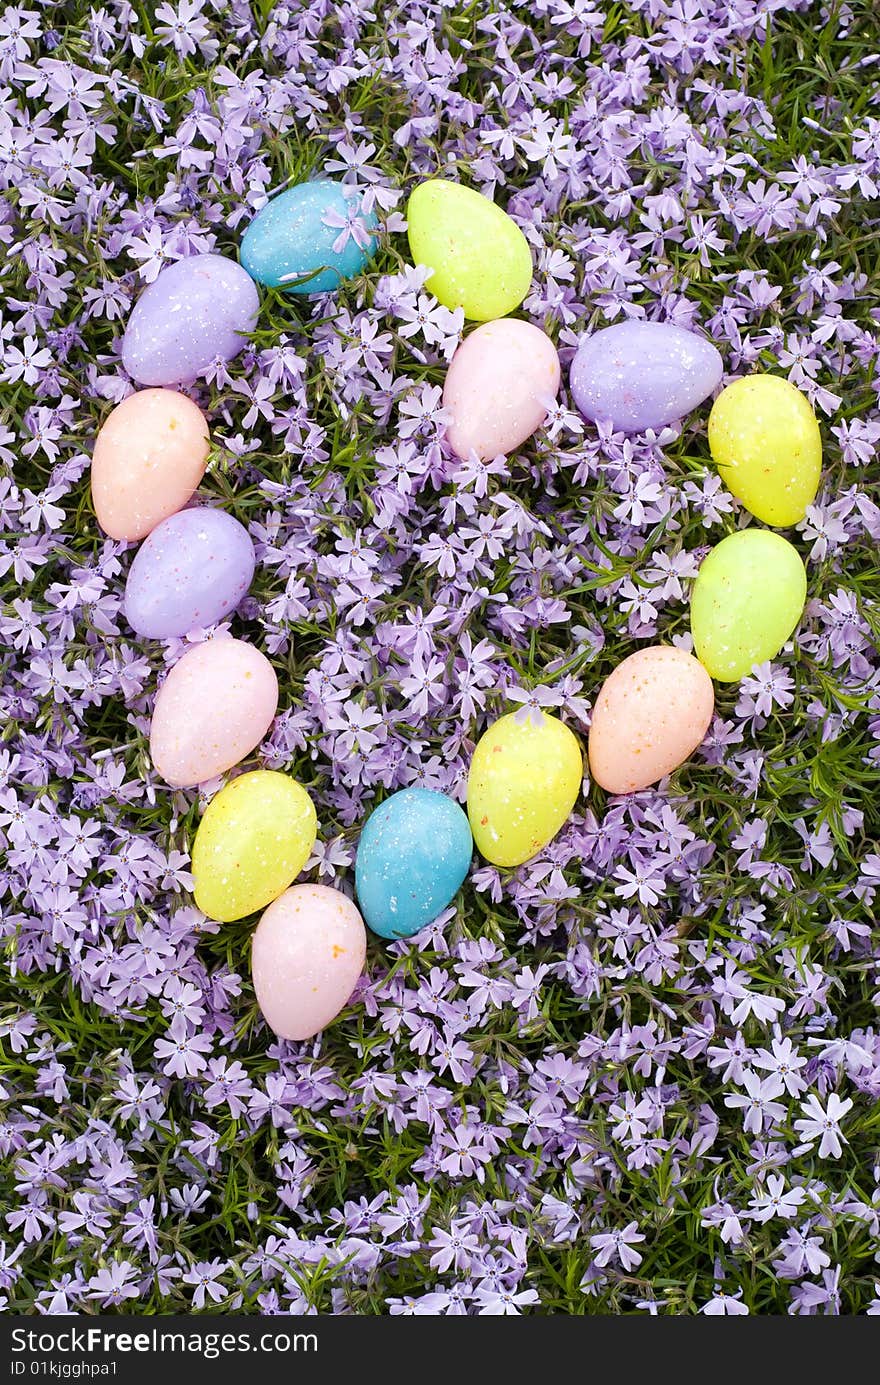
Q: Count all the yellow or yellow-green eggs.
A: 5